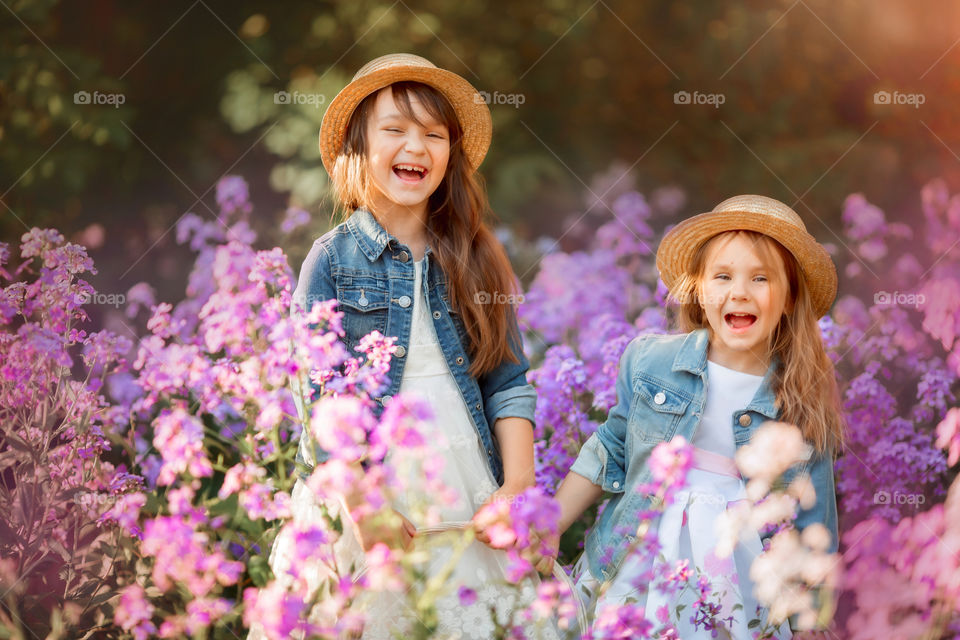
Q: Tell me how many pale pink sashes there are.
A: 1